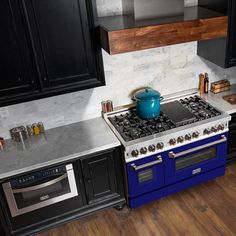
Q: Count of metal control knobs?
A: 11